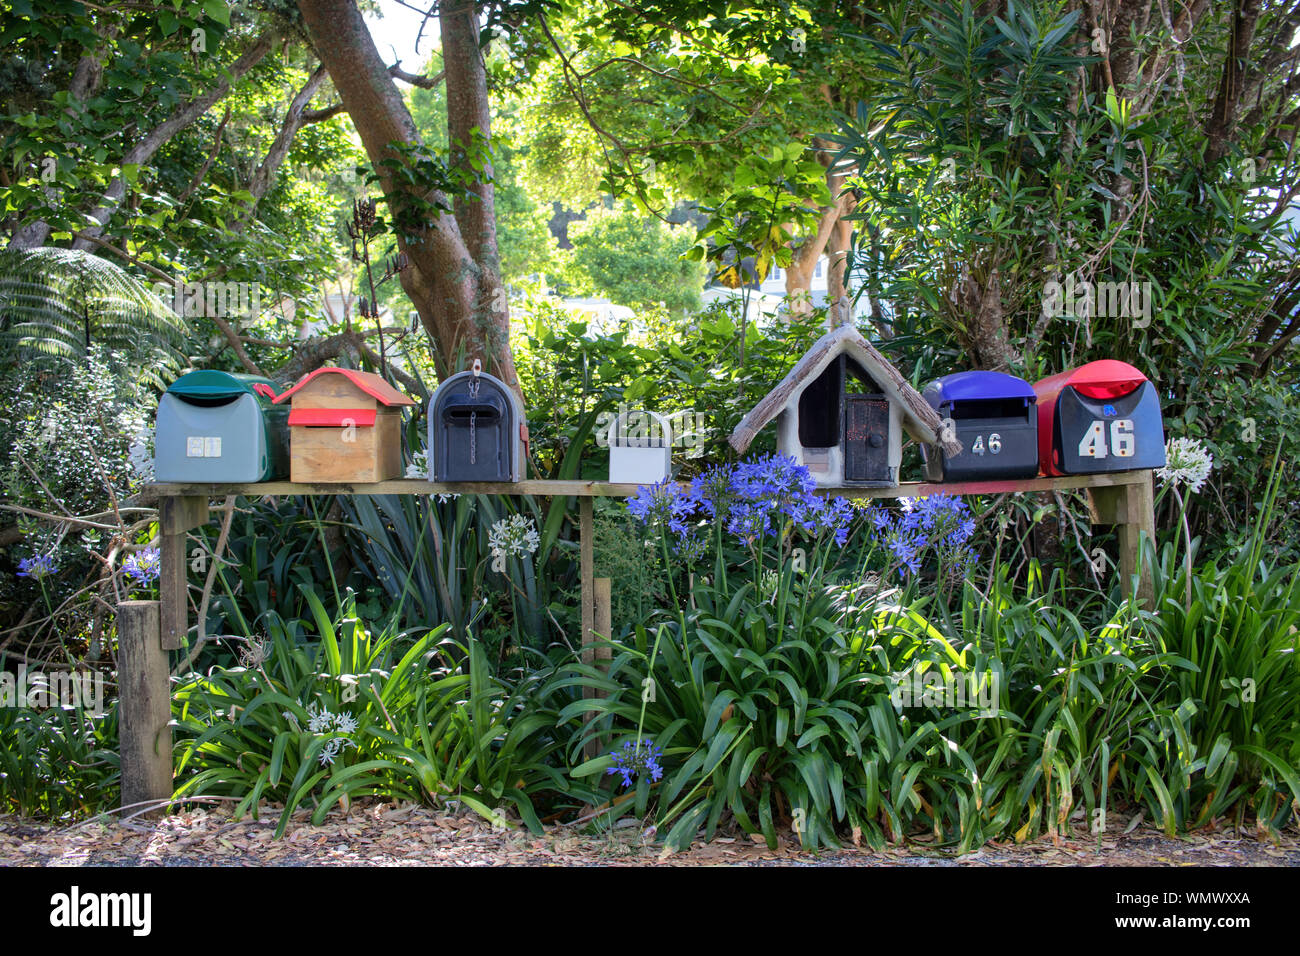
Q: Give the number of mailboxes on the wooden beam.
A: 7